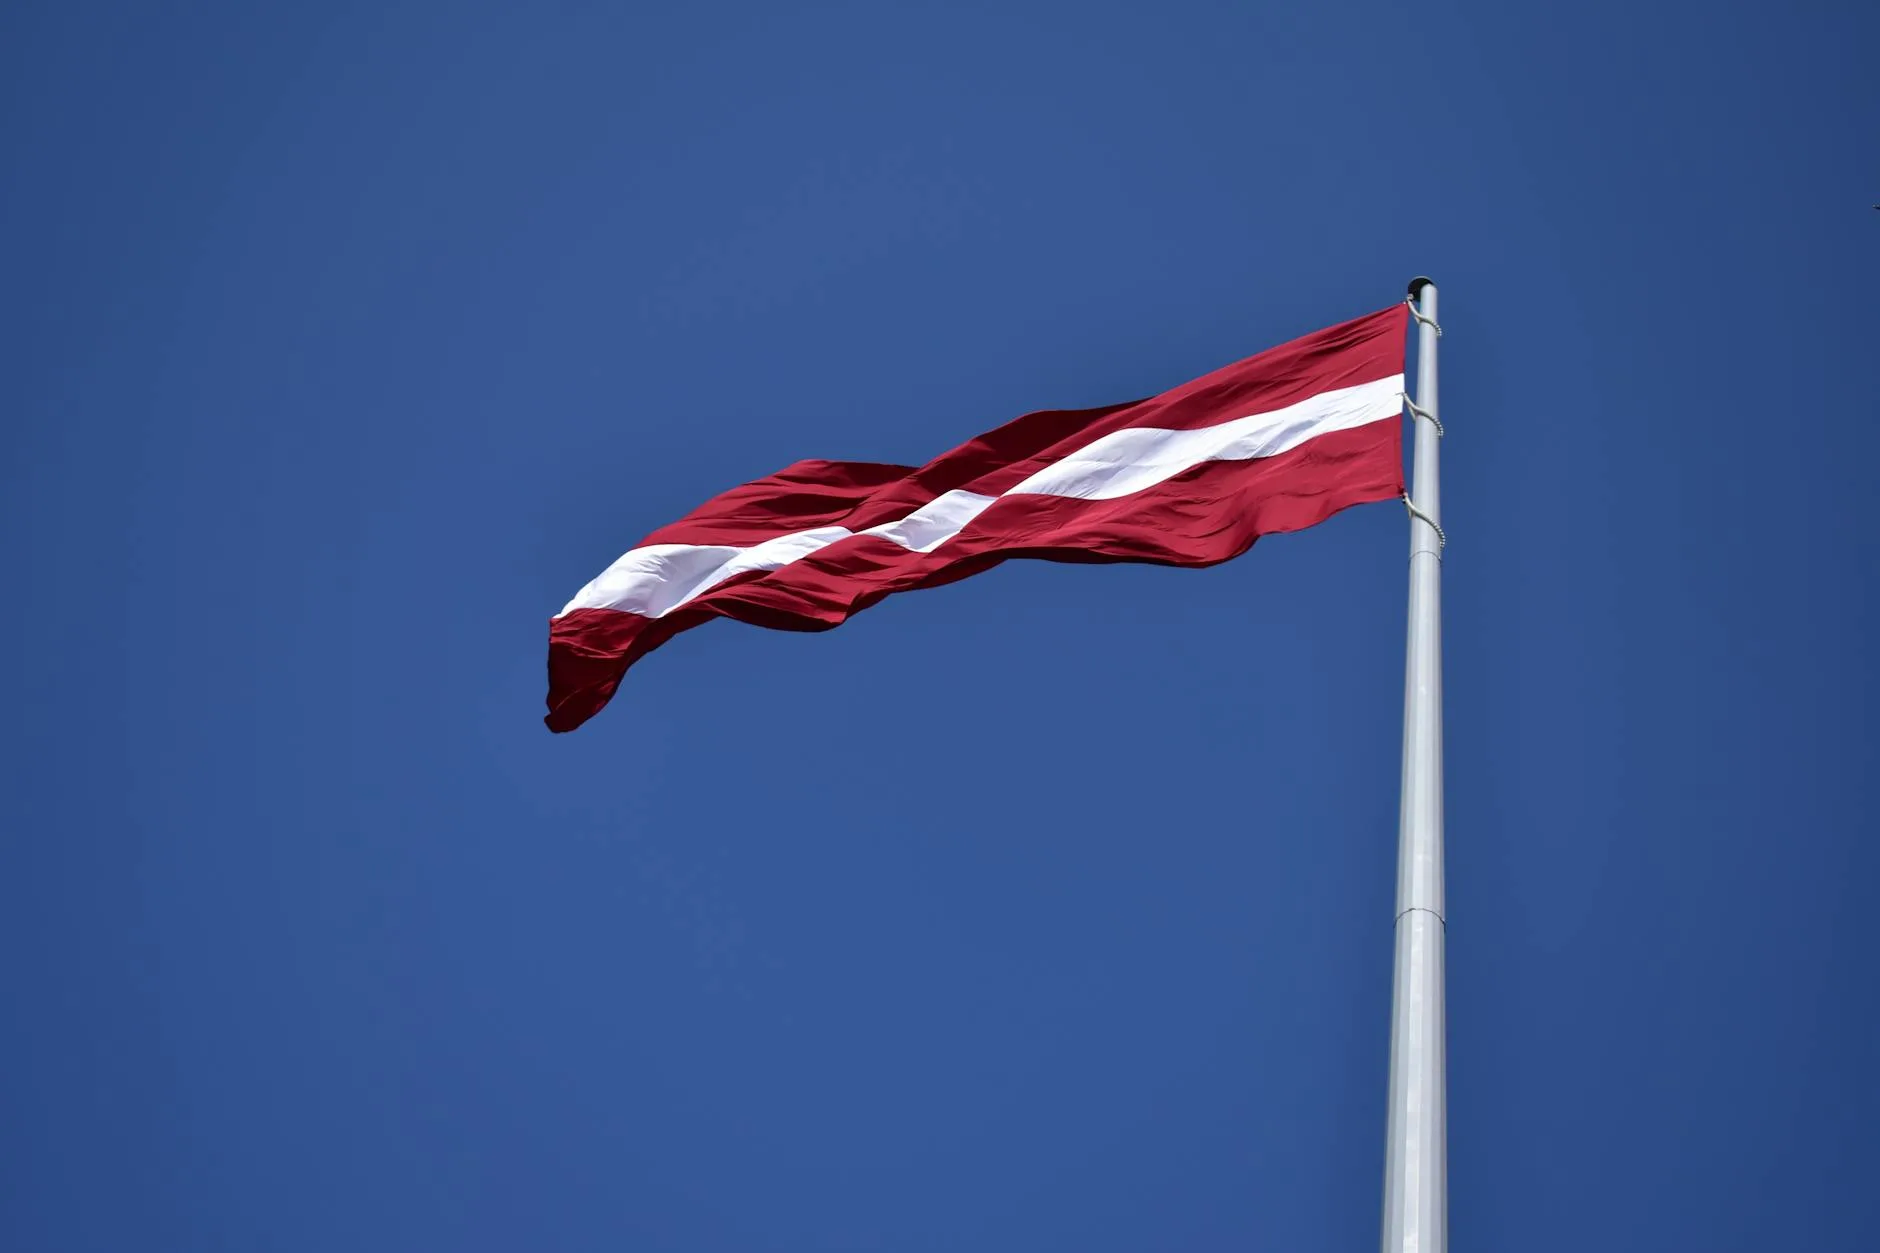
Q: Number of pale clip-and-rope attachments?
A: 3